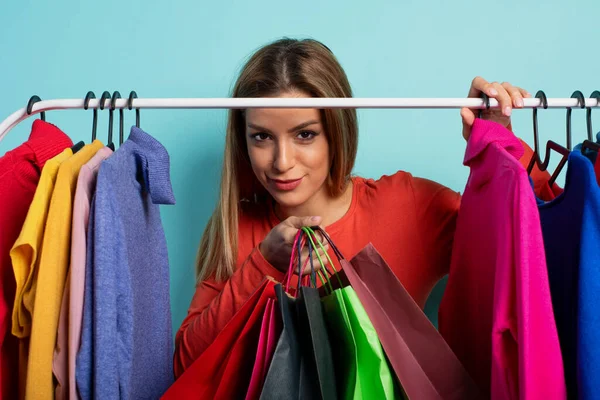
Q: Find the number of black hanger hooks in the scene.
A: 9